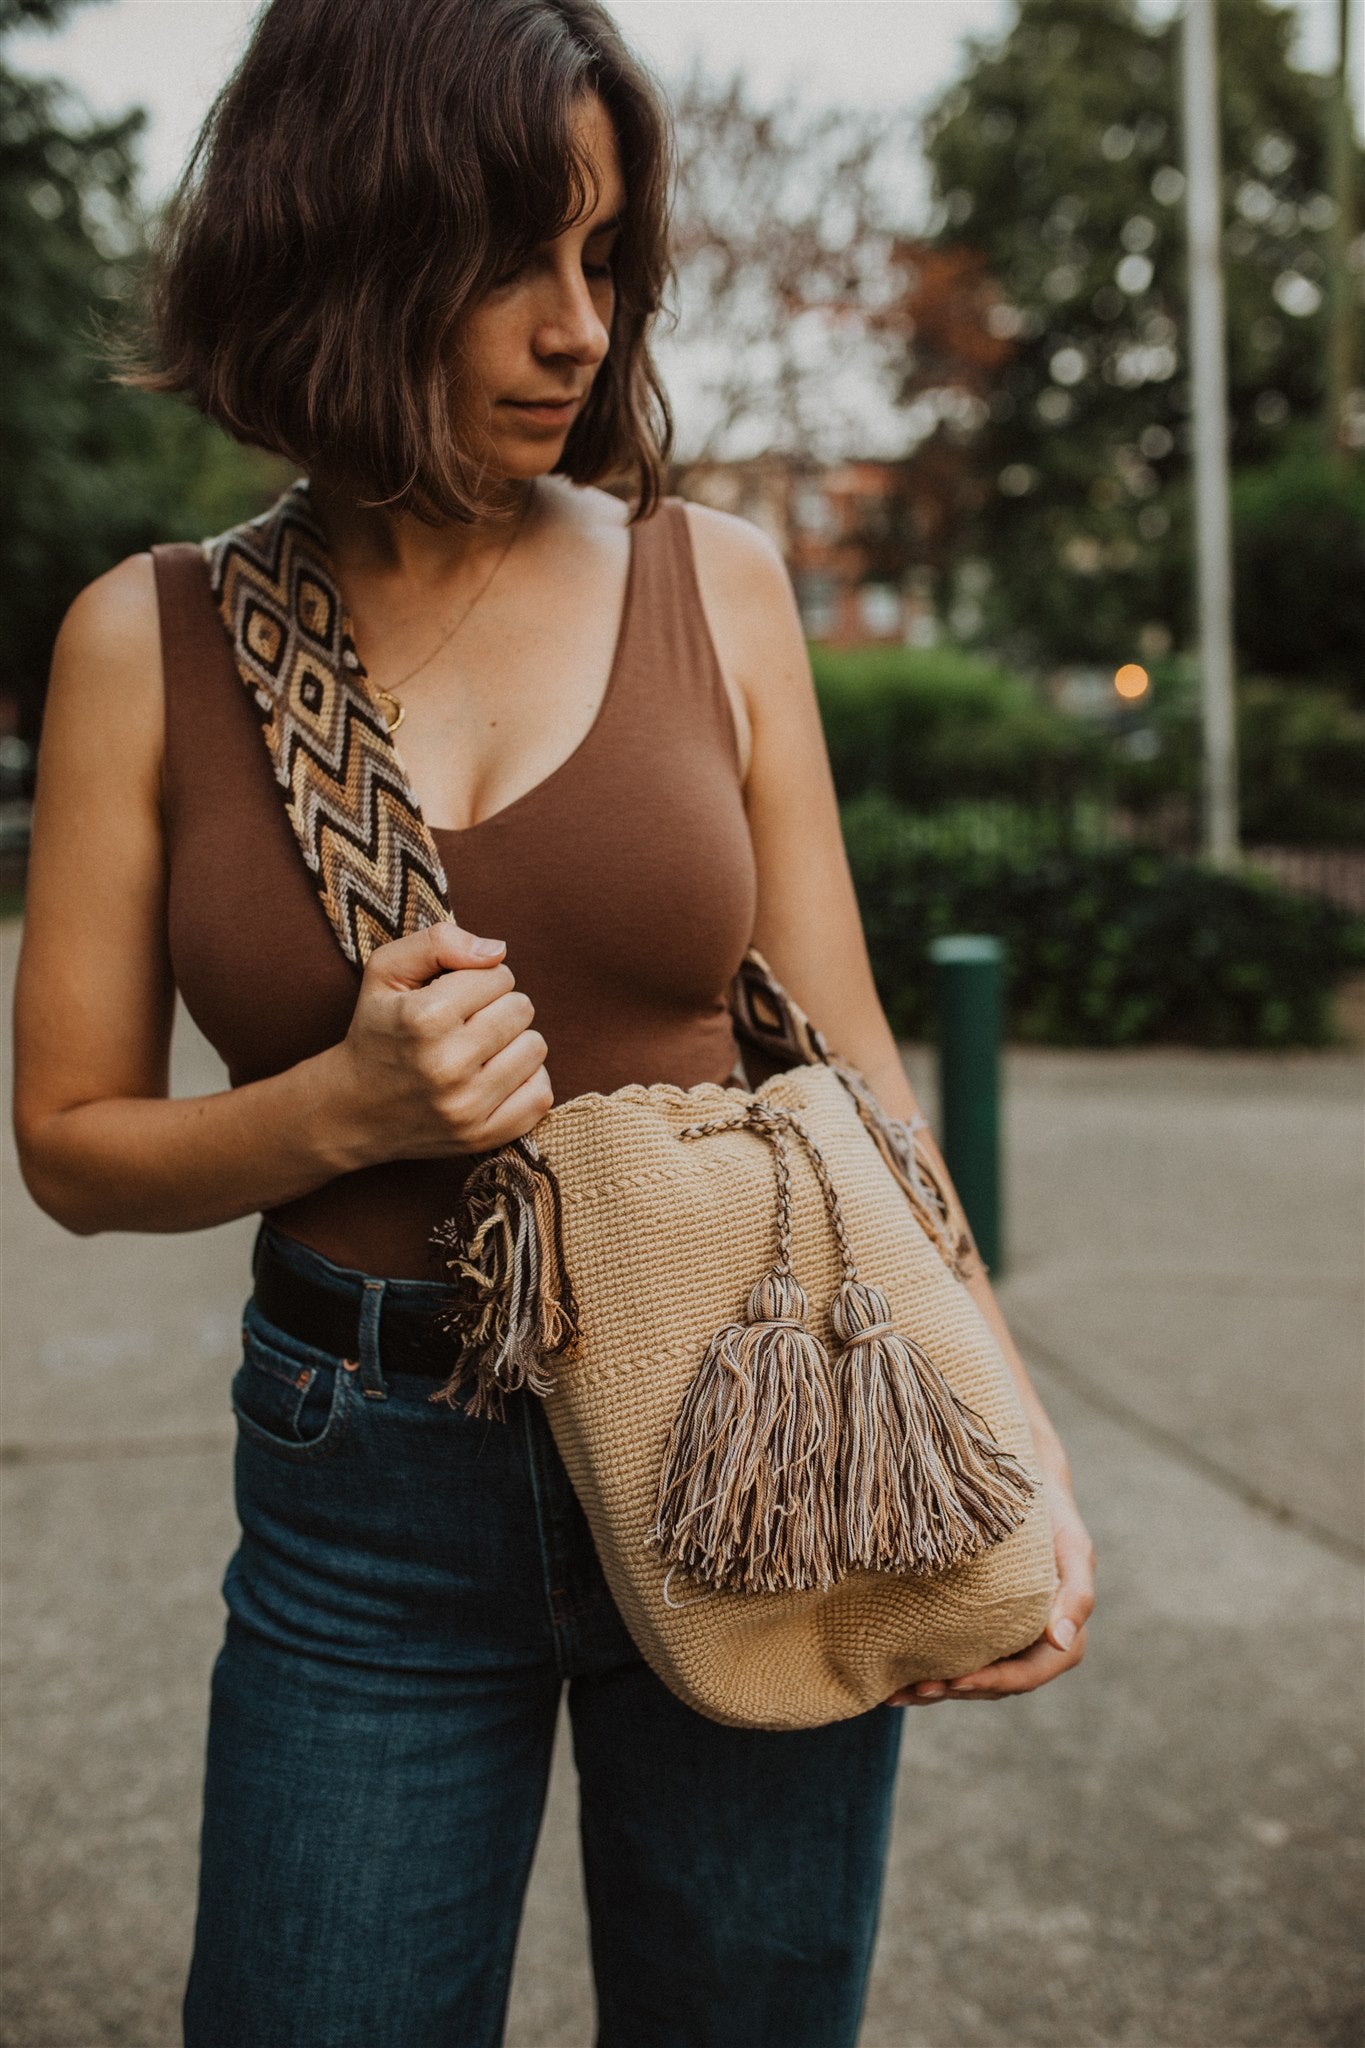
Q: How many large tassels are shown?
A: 2